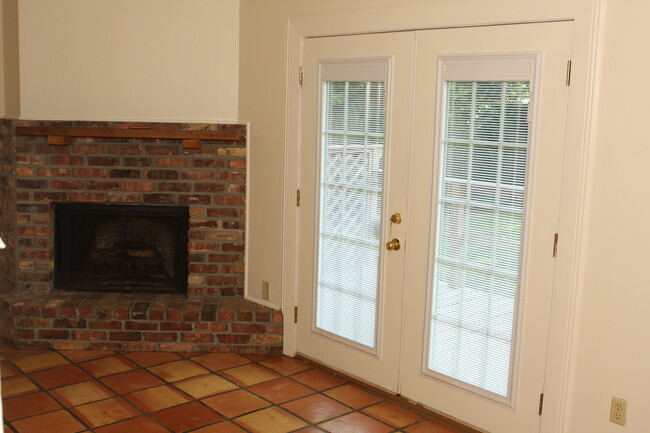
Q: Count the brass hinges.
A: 6